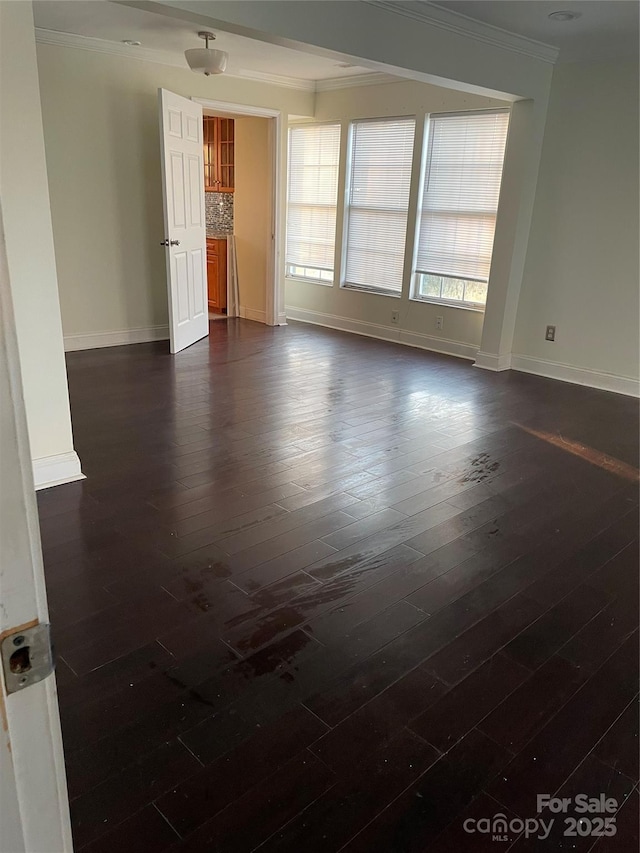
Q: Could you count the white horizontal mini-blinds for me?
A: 3